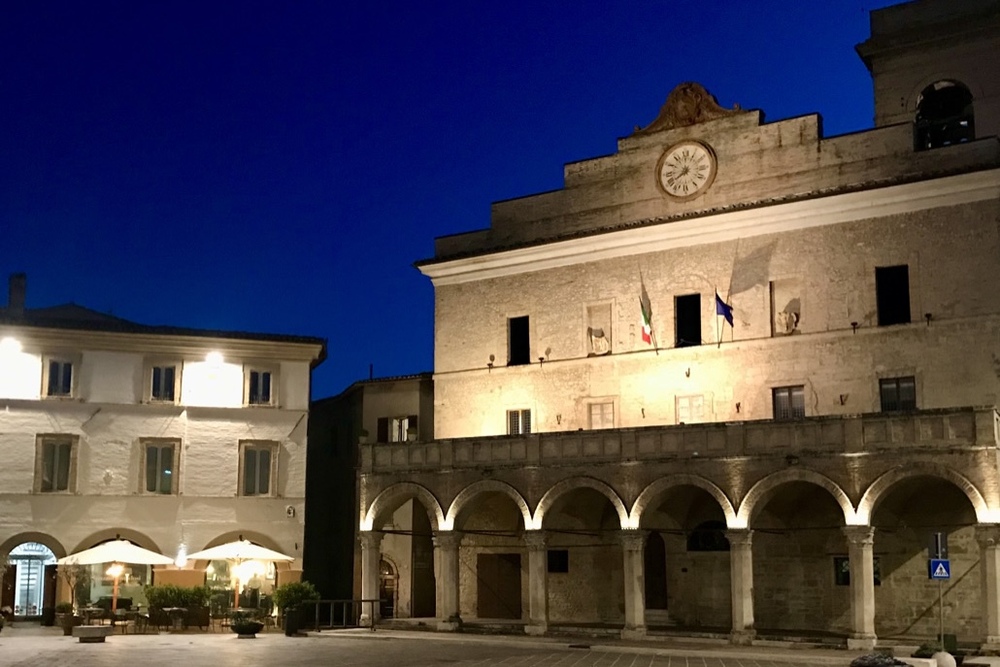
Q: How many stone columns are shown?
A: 7